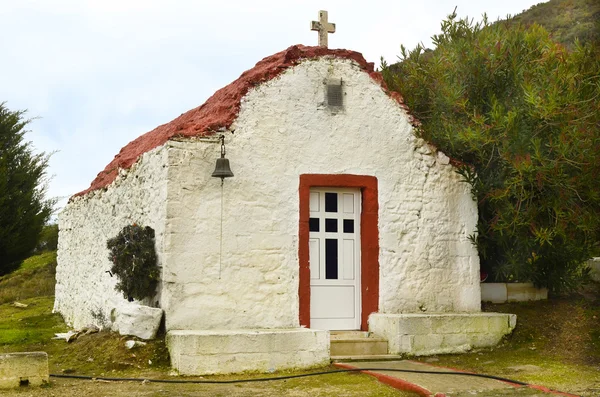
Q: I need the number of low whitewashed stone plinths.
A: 2